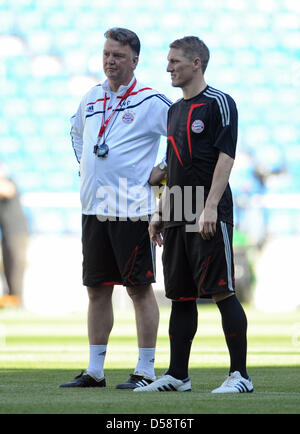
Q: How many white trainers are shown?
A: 2